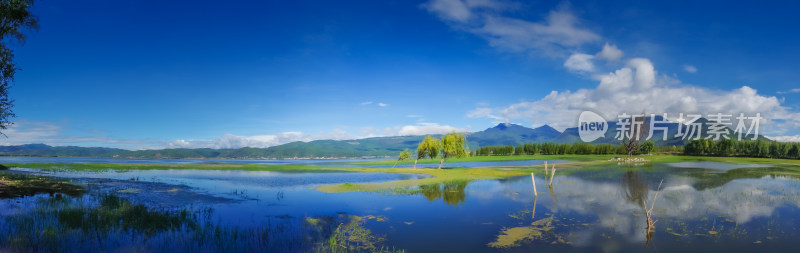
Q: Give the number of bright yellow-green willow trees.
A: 3